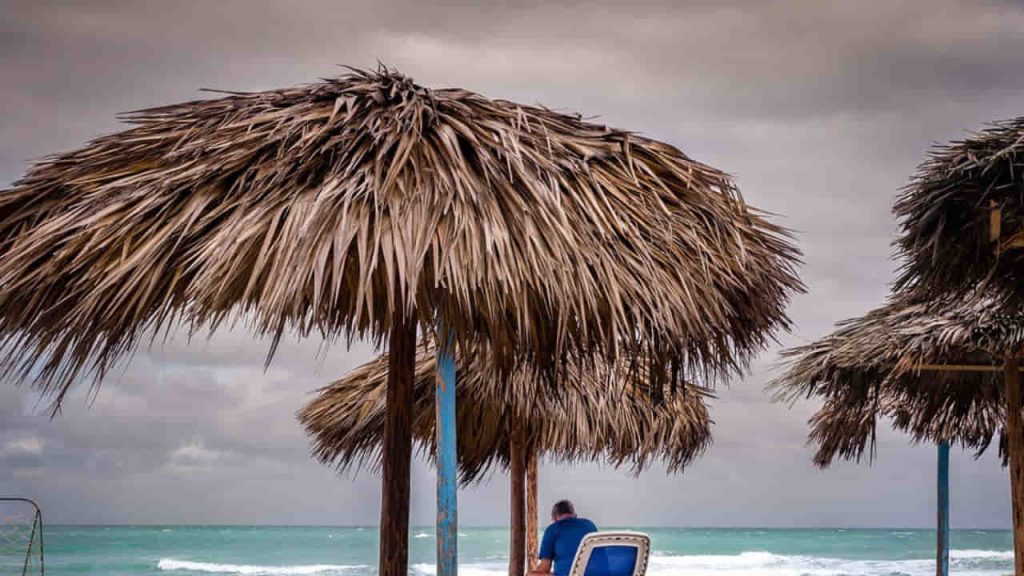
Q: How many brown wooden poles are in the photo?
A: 4